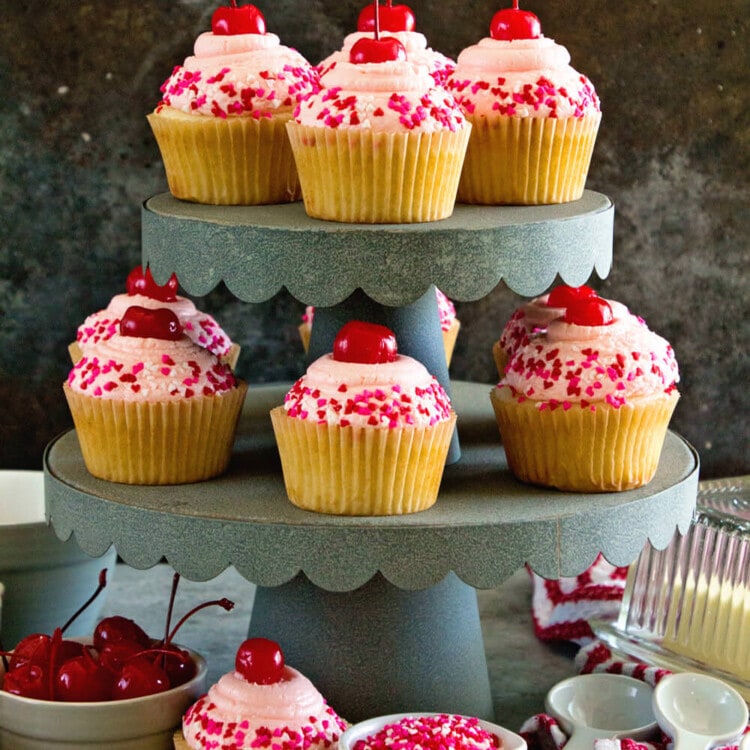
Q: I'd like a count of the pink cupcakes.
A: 11